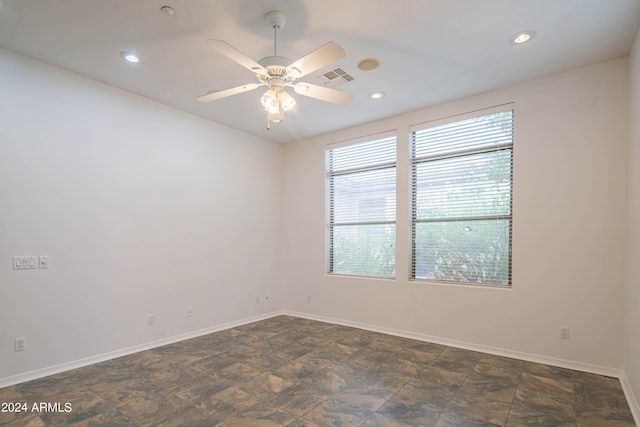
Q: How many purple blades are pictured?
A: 0